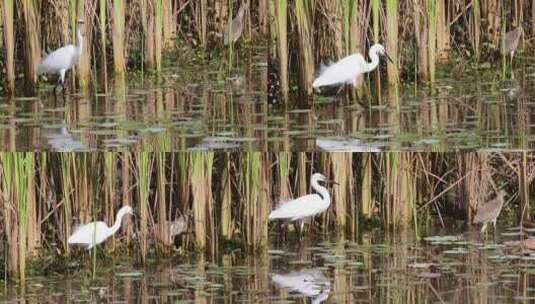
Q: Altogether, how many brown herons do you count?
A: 4